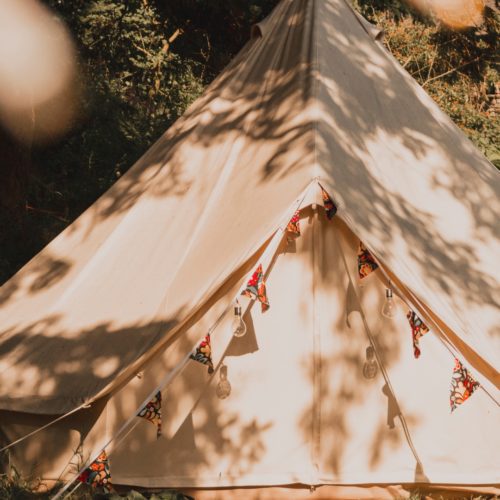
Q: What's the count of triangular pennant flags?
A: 9